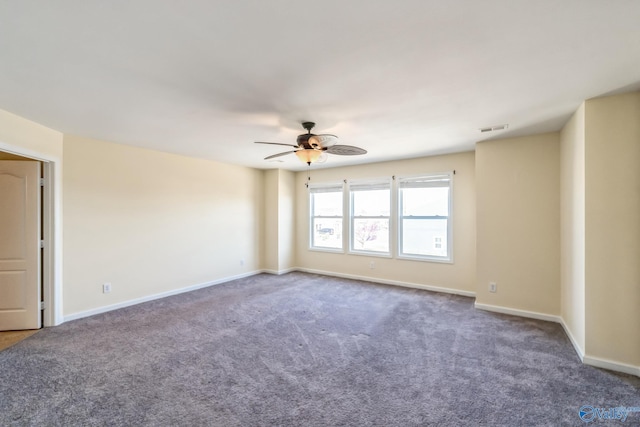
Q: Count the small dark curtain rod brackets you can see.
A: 4